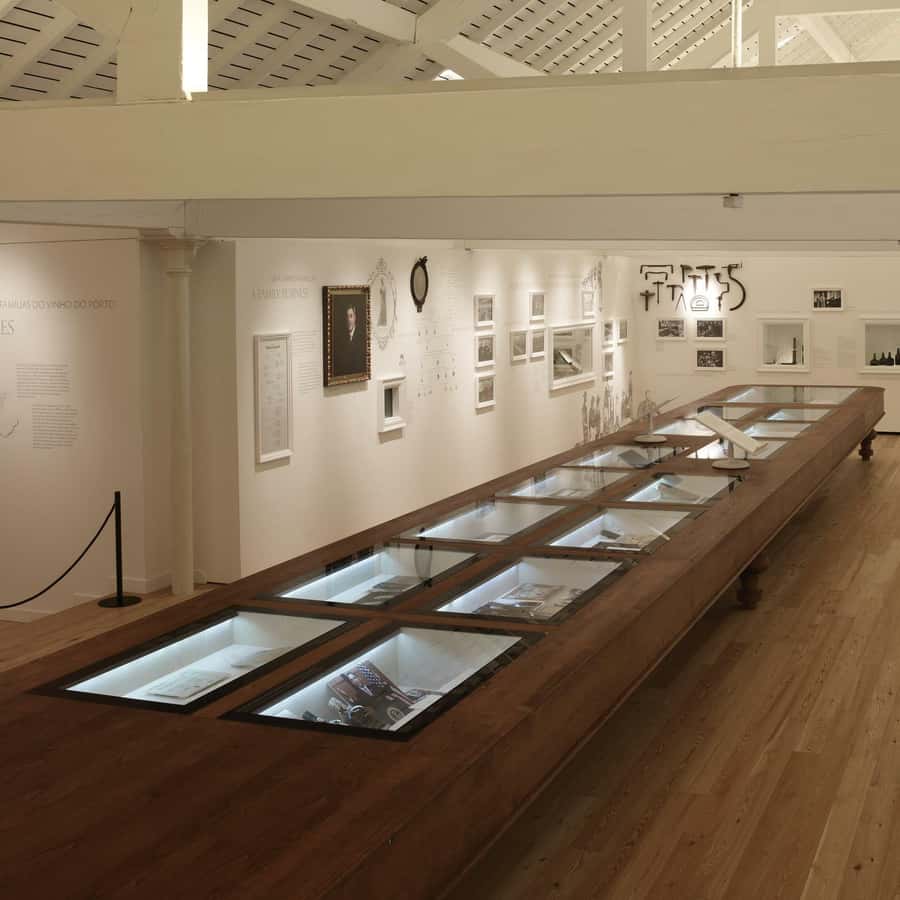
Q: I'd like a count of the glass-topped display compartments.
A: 15